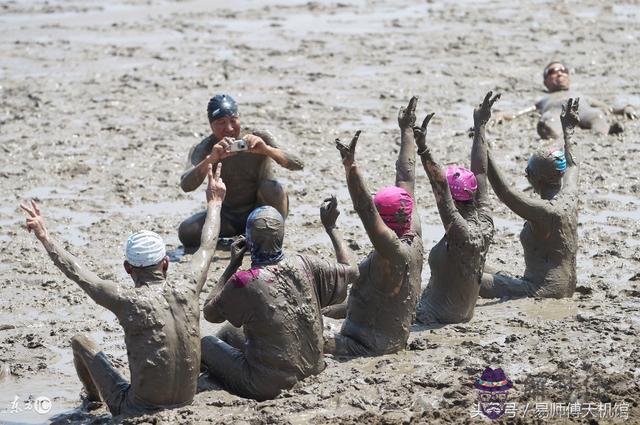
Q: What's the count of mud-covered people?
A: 7